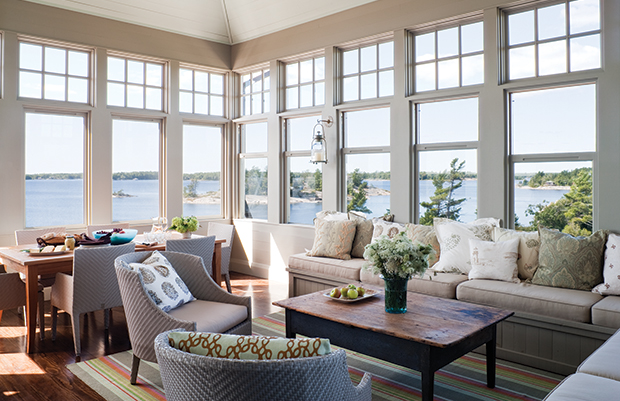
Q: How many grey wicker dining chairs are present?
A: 6